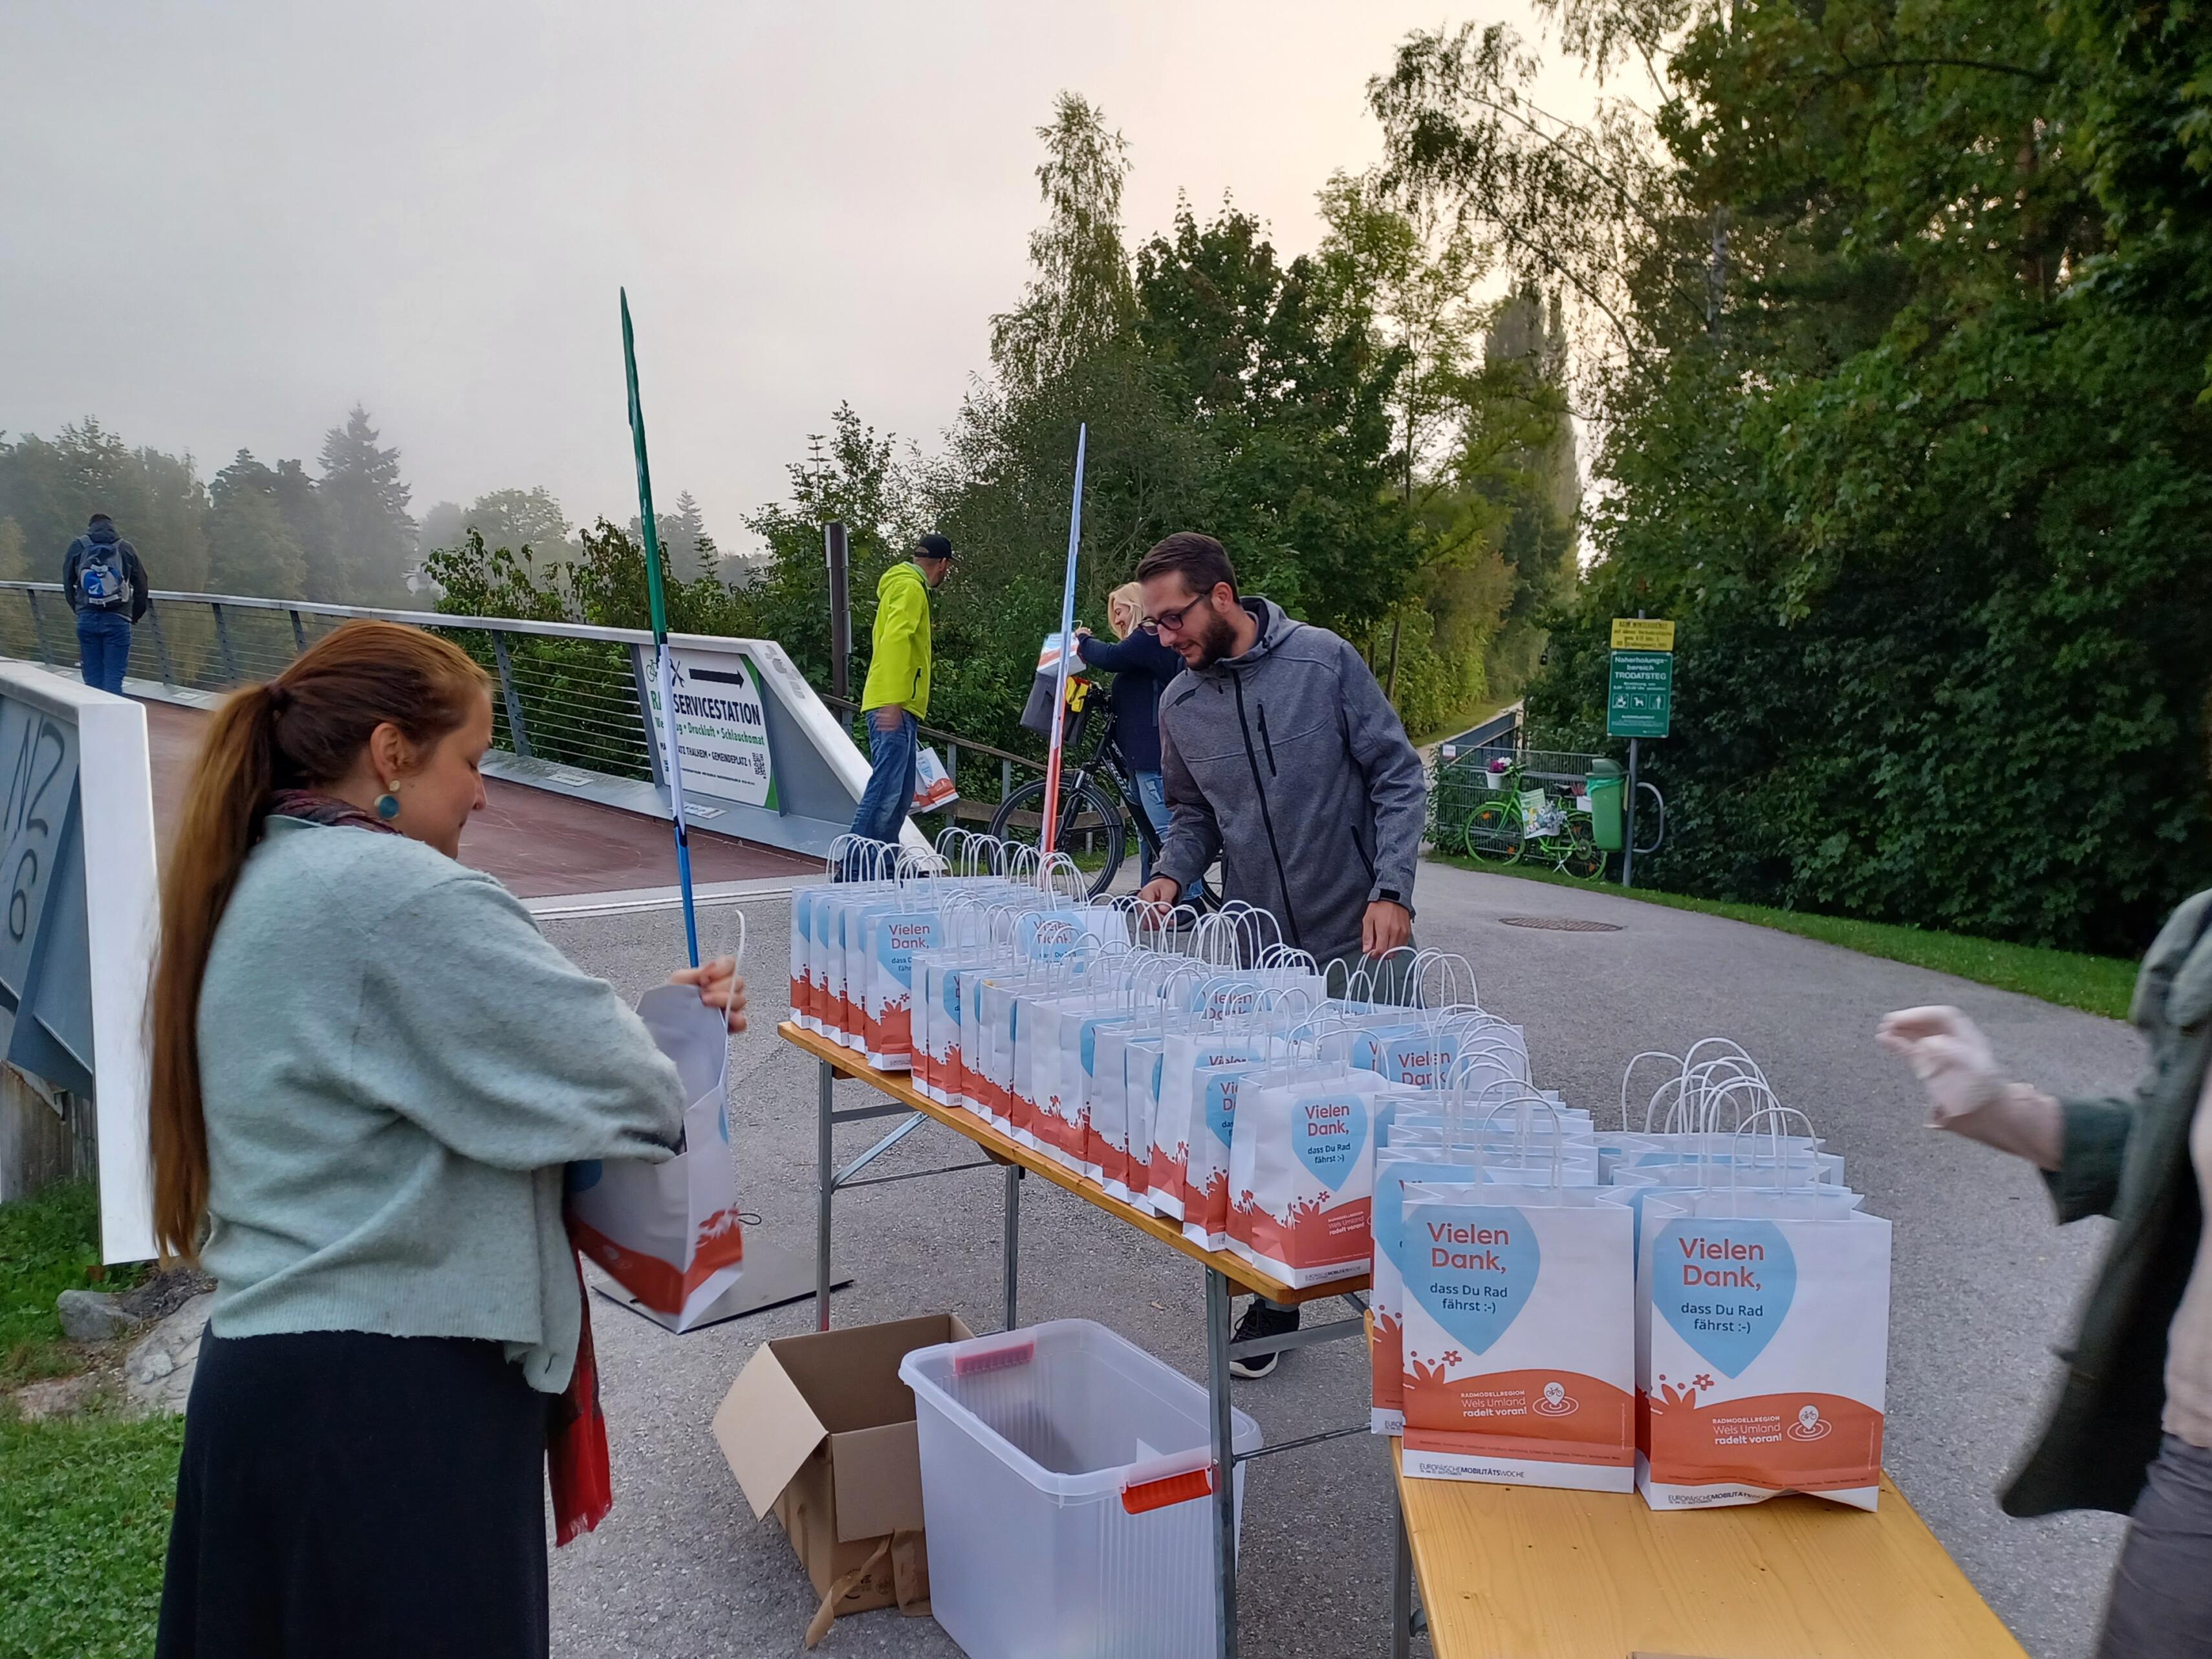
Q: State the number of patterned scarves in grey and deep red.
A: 1